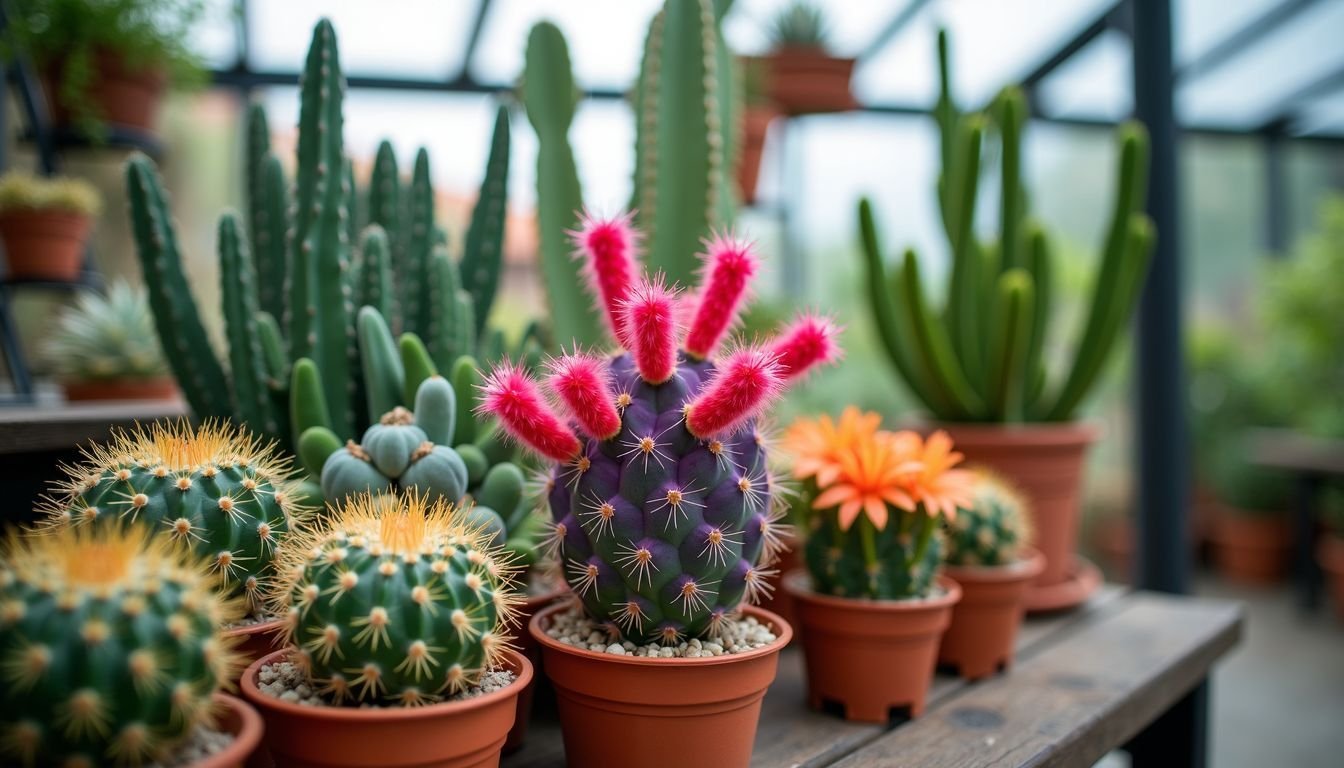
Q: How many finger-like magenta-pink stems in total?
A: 7